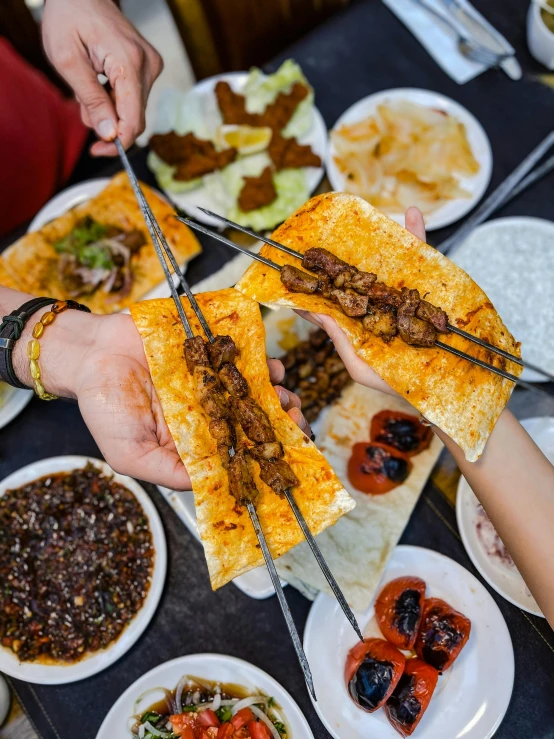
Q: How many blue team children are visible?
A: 0